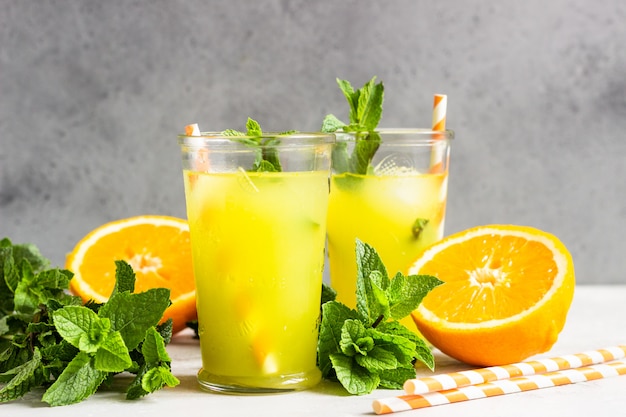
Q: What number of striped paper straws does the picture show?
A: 4